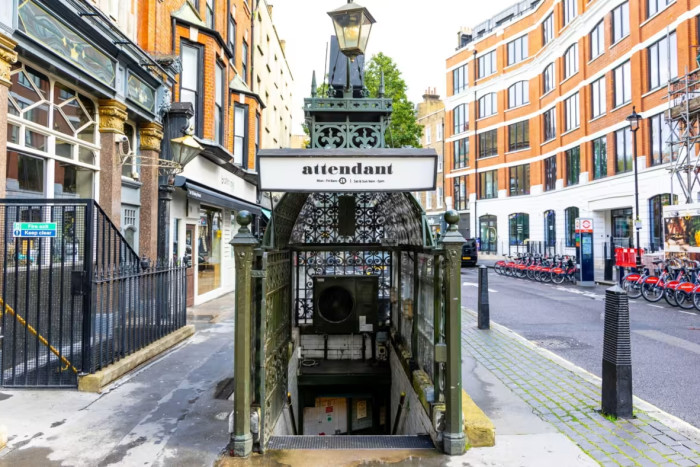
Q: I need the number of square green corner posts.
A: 2